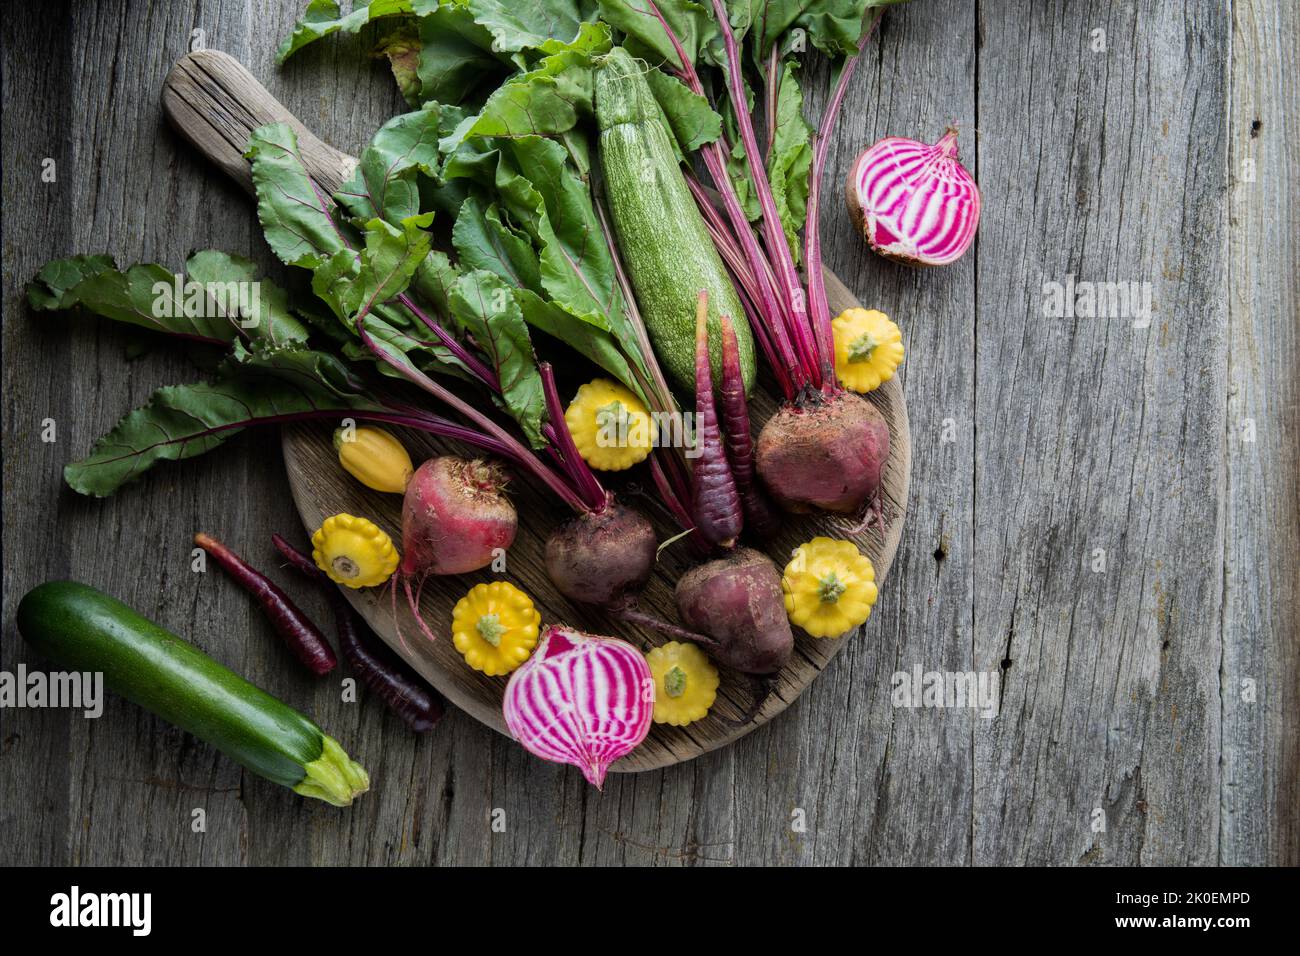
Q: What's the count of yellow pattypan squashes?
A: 6